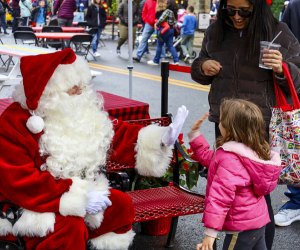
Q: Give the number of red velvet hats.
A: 1